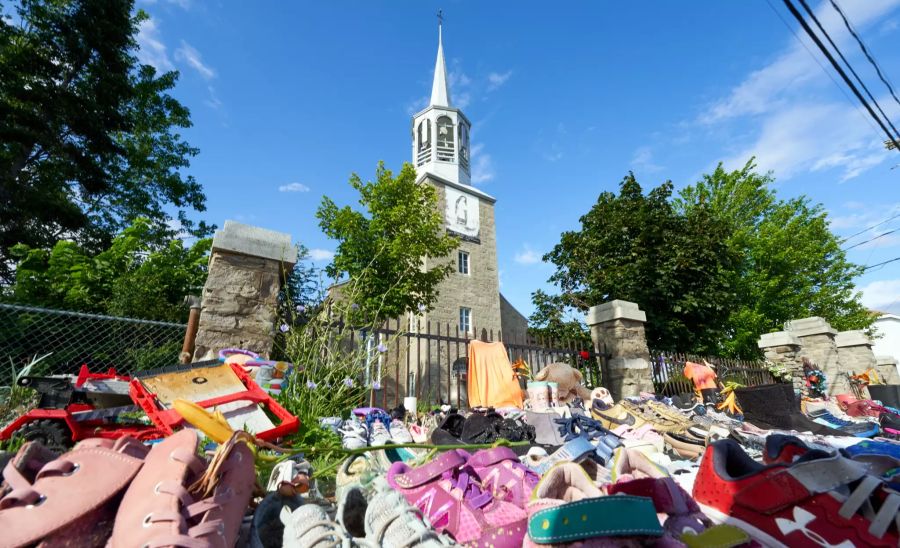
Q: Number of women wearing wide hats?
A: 0